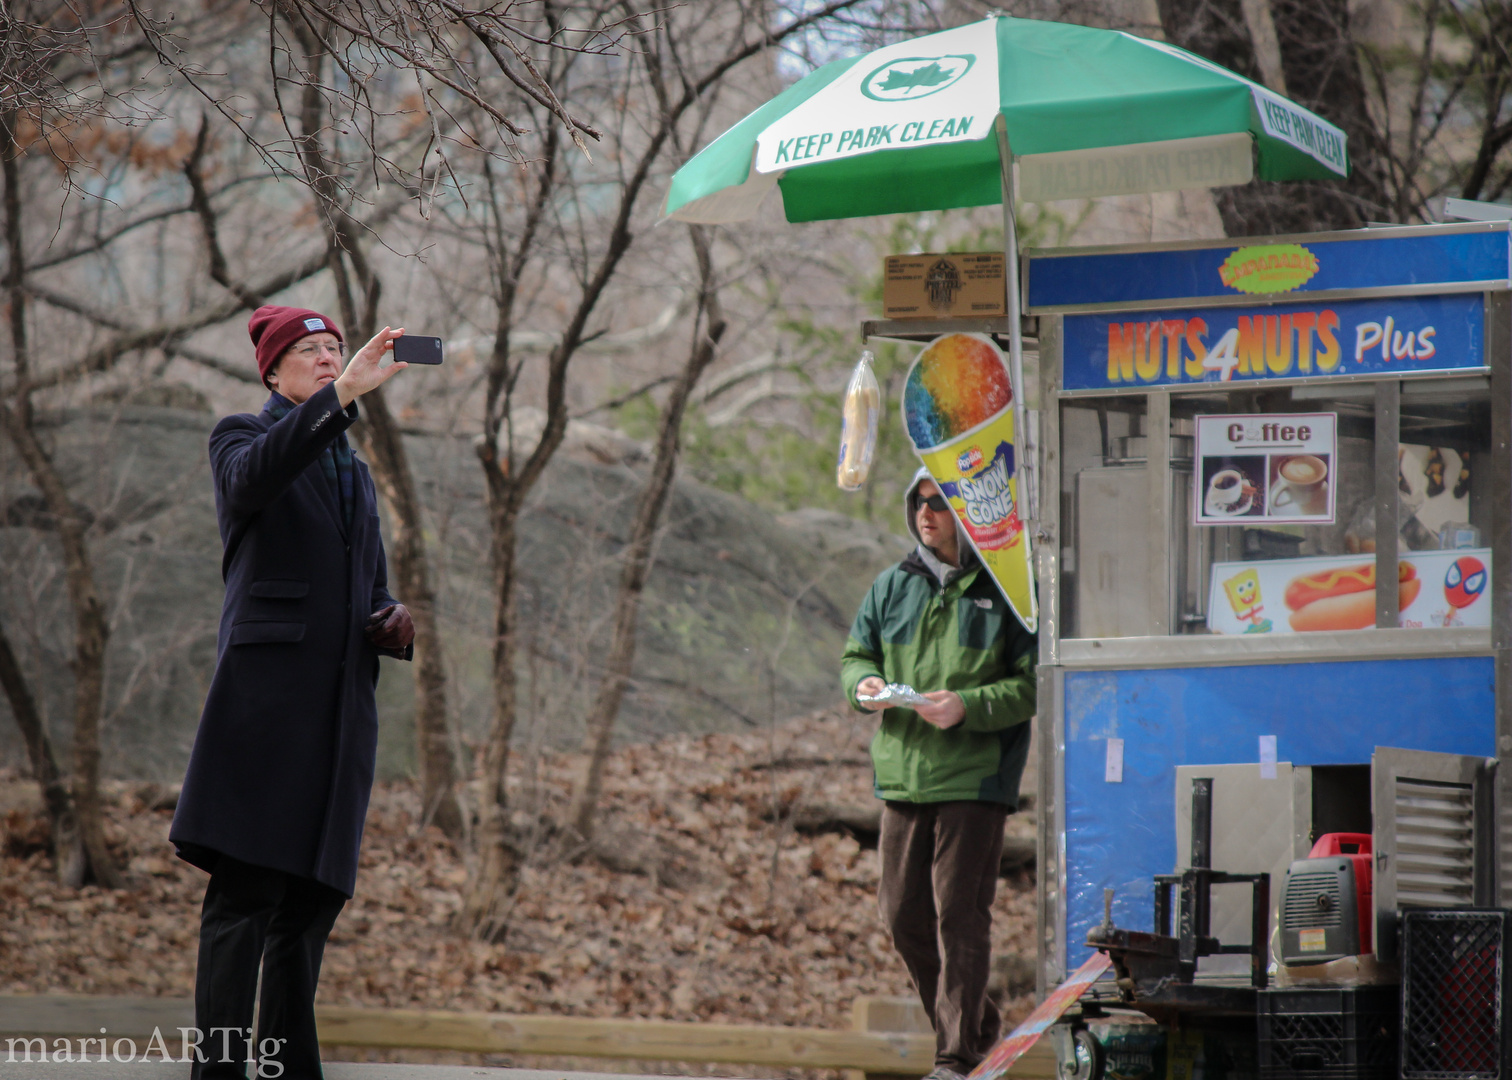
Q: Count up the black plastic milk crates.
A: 2